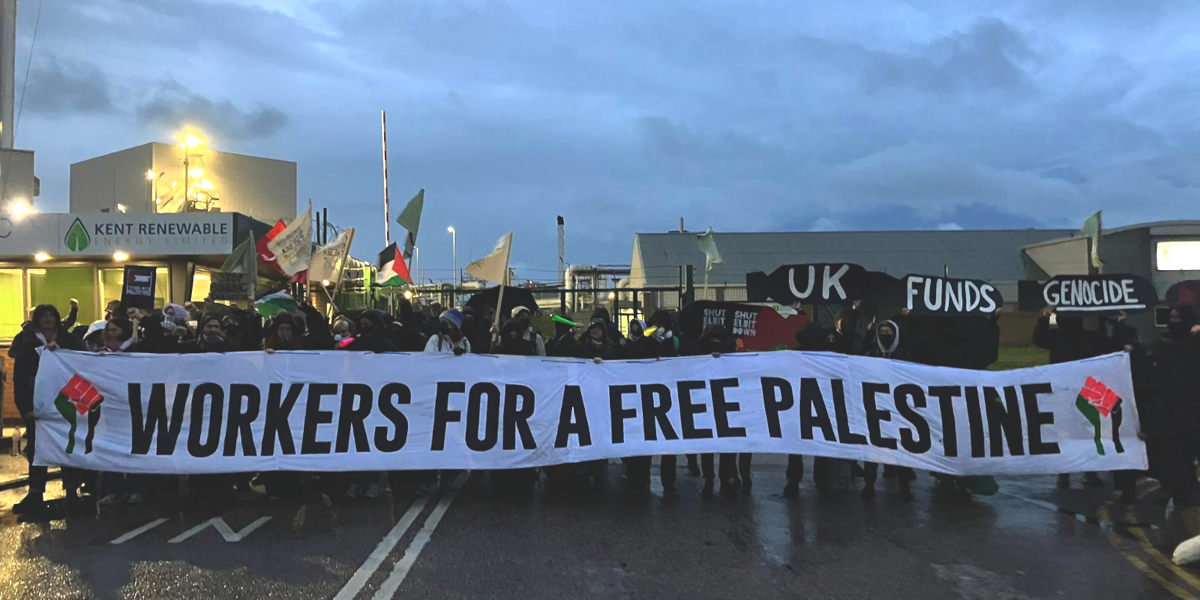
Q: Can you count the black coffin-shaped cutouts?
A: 3